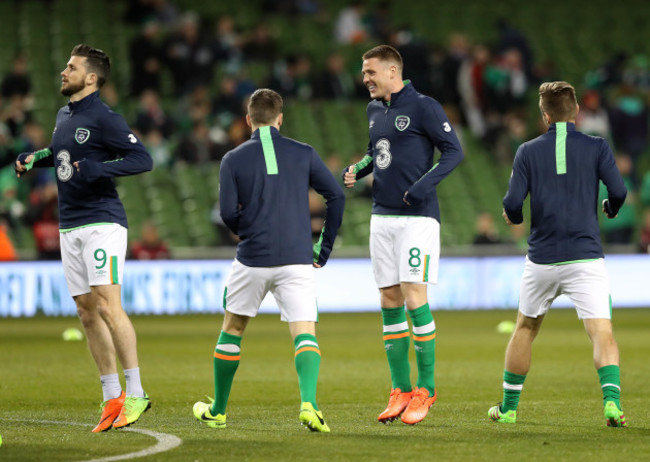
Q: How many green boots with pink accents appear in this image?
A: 2